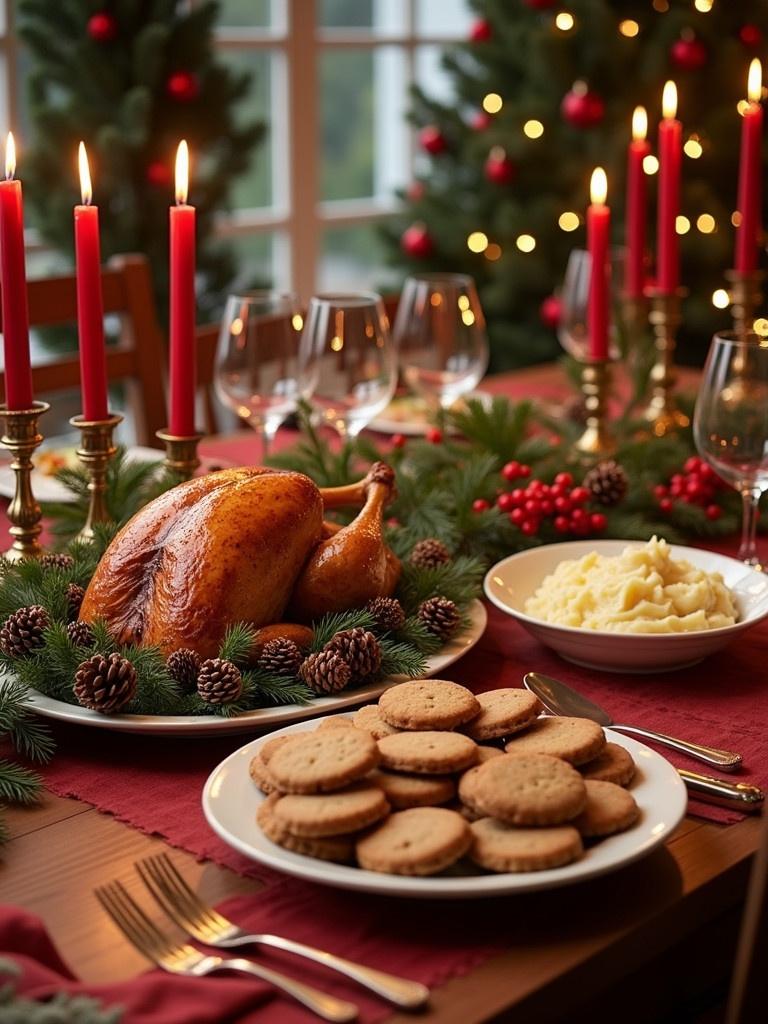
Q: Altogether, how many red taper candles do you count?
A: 7